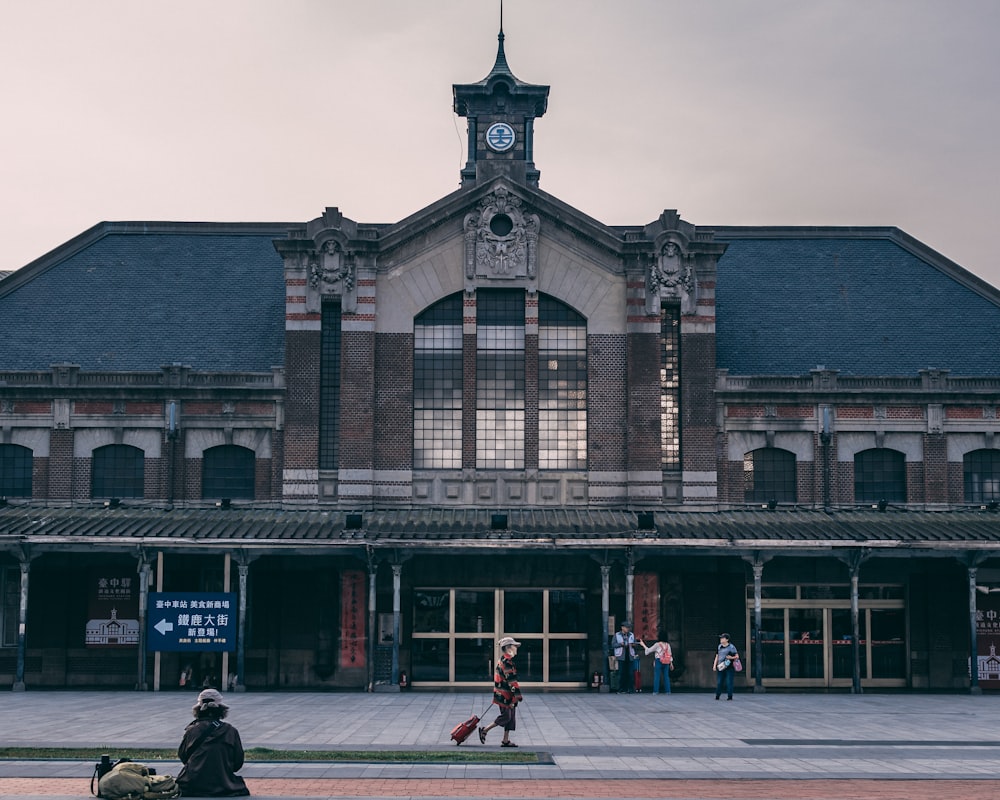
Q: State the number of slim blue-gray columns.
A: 10